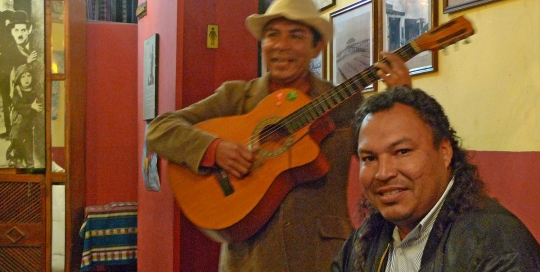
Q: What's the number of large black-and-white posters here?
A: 1